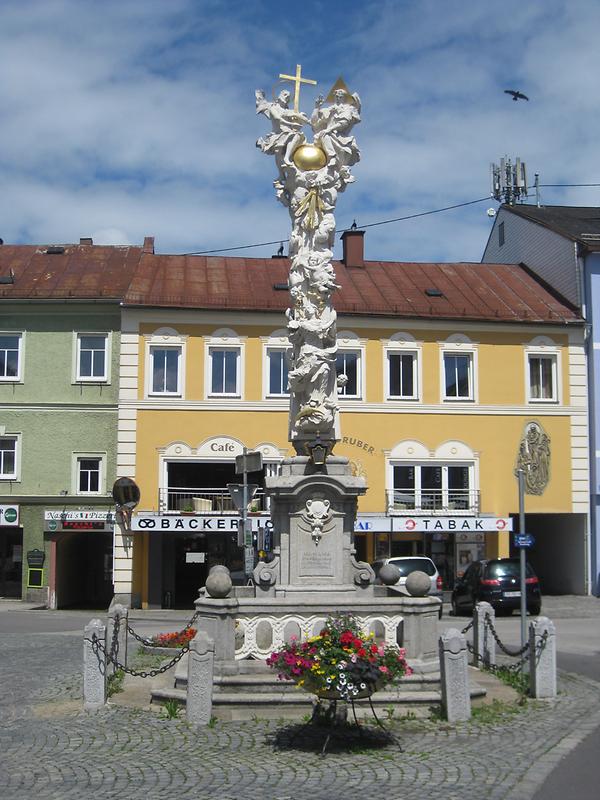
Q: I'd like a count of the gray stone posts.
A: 6